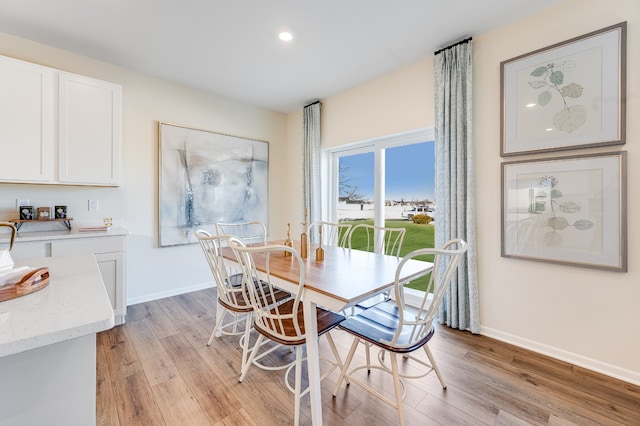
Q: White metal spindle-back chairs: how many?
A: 6